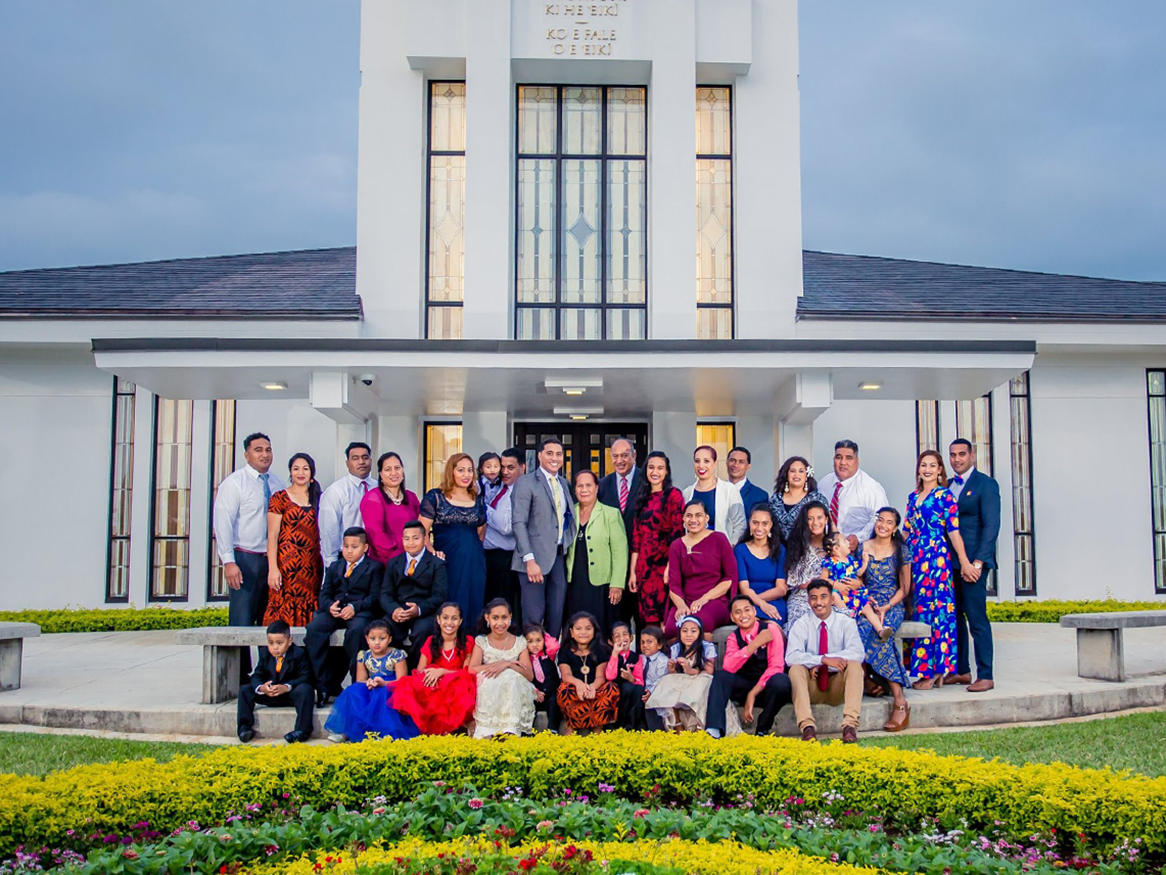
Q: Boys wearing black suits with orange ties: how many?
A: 3